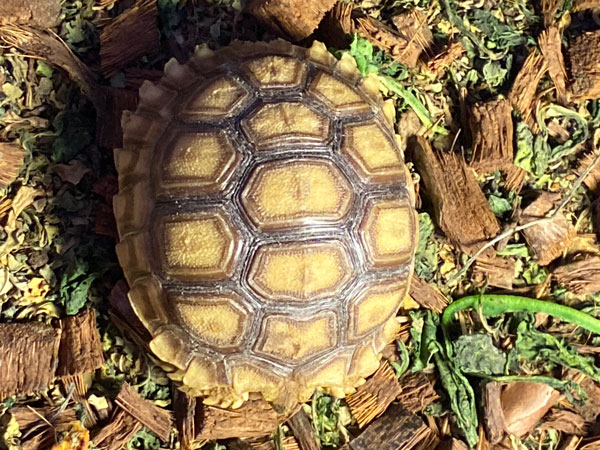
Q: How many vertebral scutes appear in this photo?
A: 5